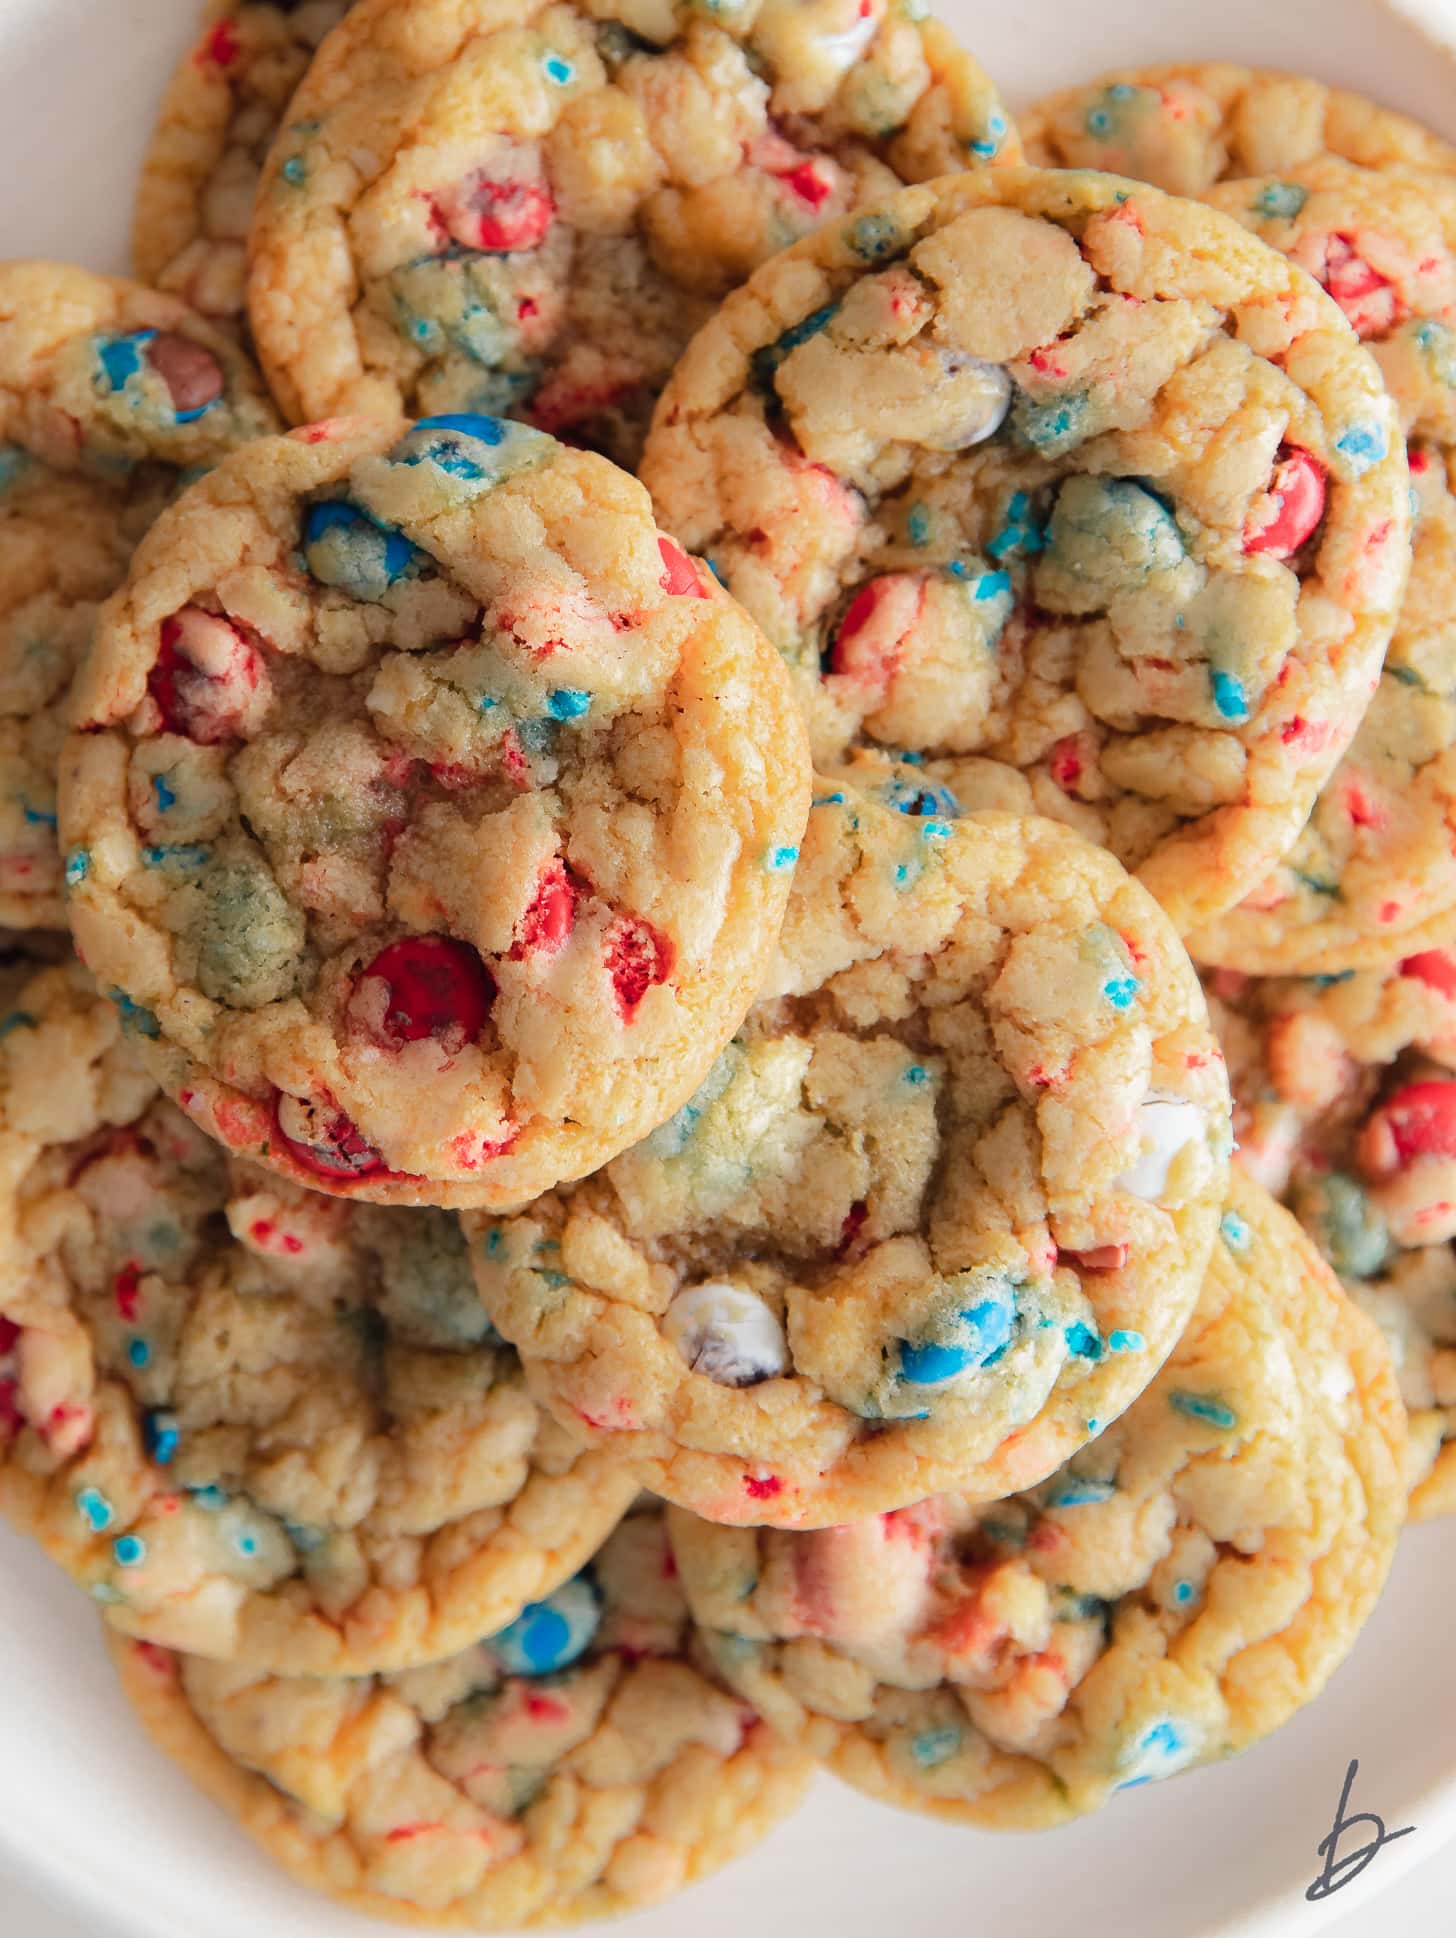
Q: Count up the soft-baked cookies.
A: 12